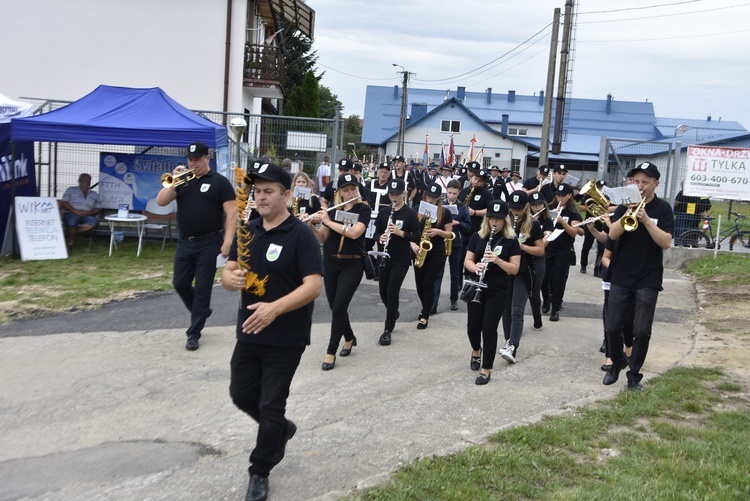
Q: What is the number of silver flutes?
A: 4